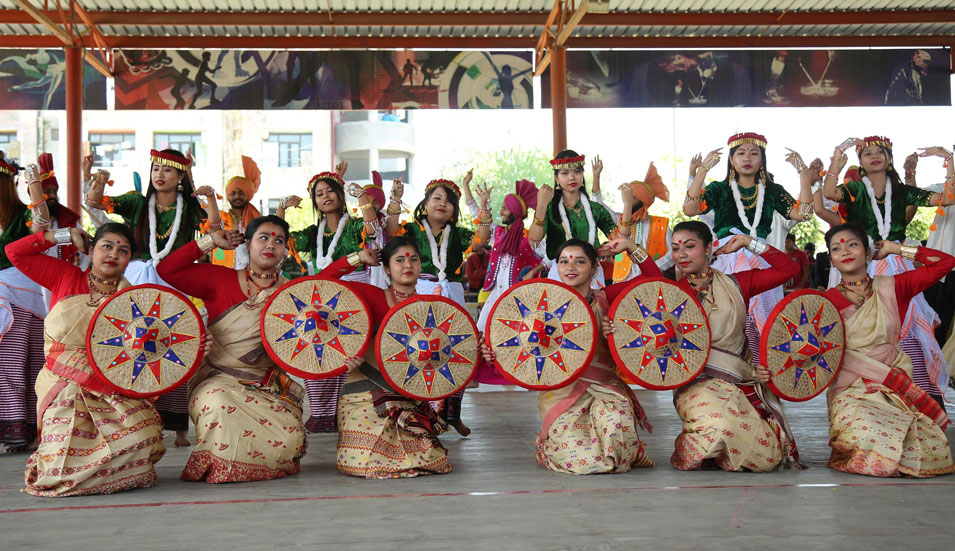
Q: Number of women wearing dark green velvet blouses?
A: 7